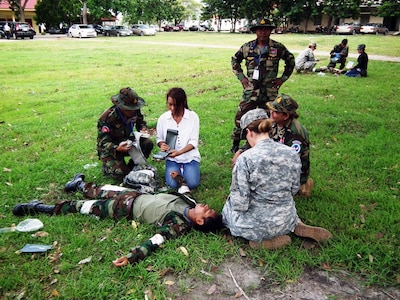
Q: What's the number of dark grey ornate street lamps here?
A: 0